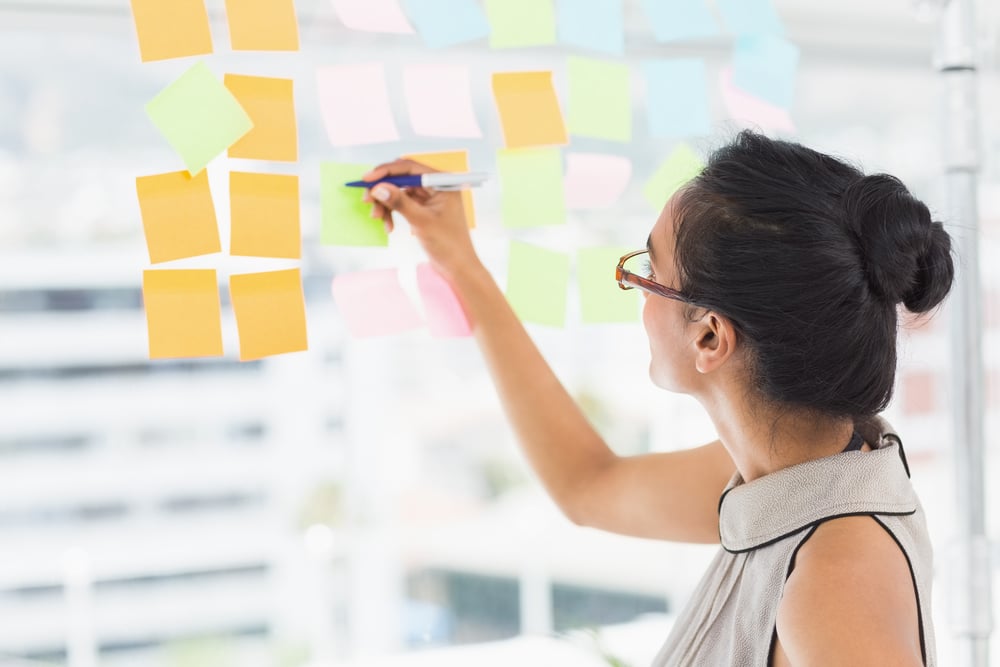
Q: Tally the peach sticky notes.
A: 9